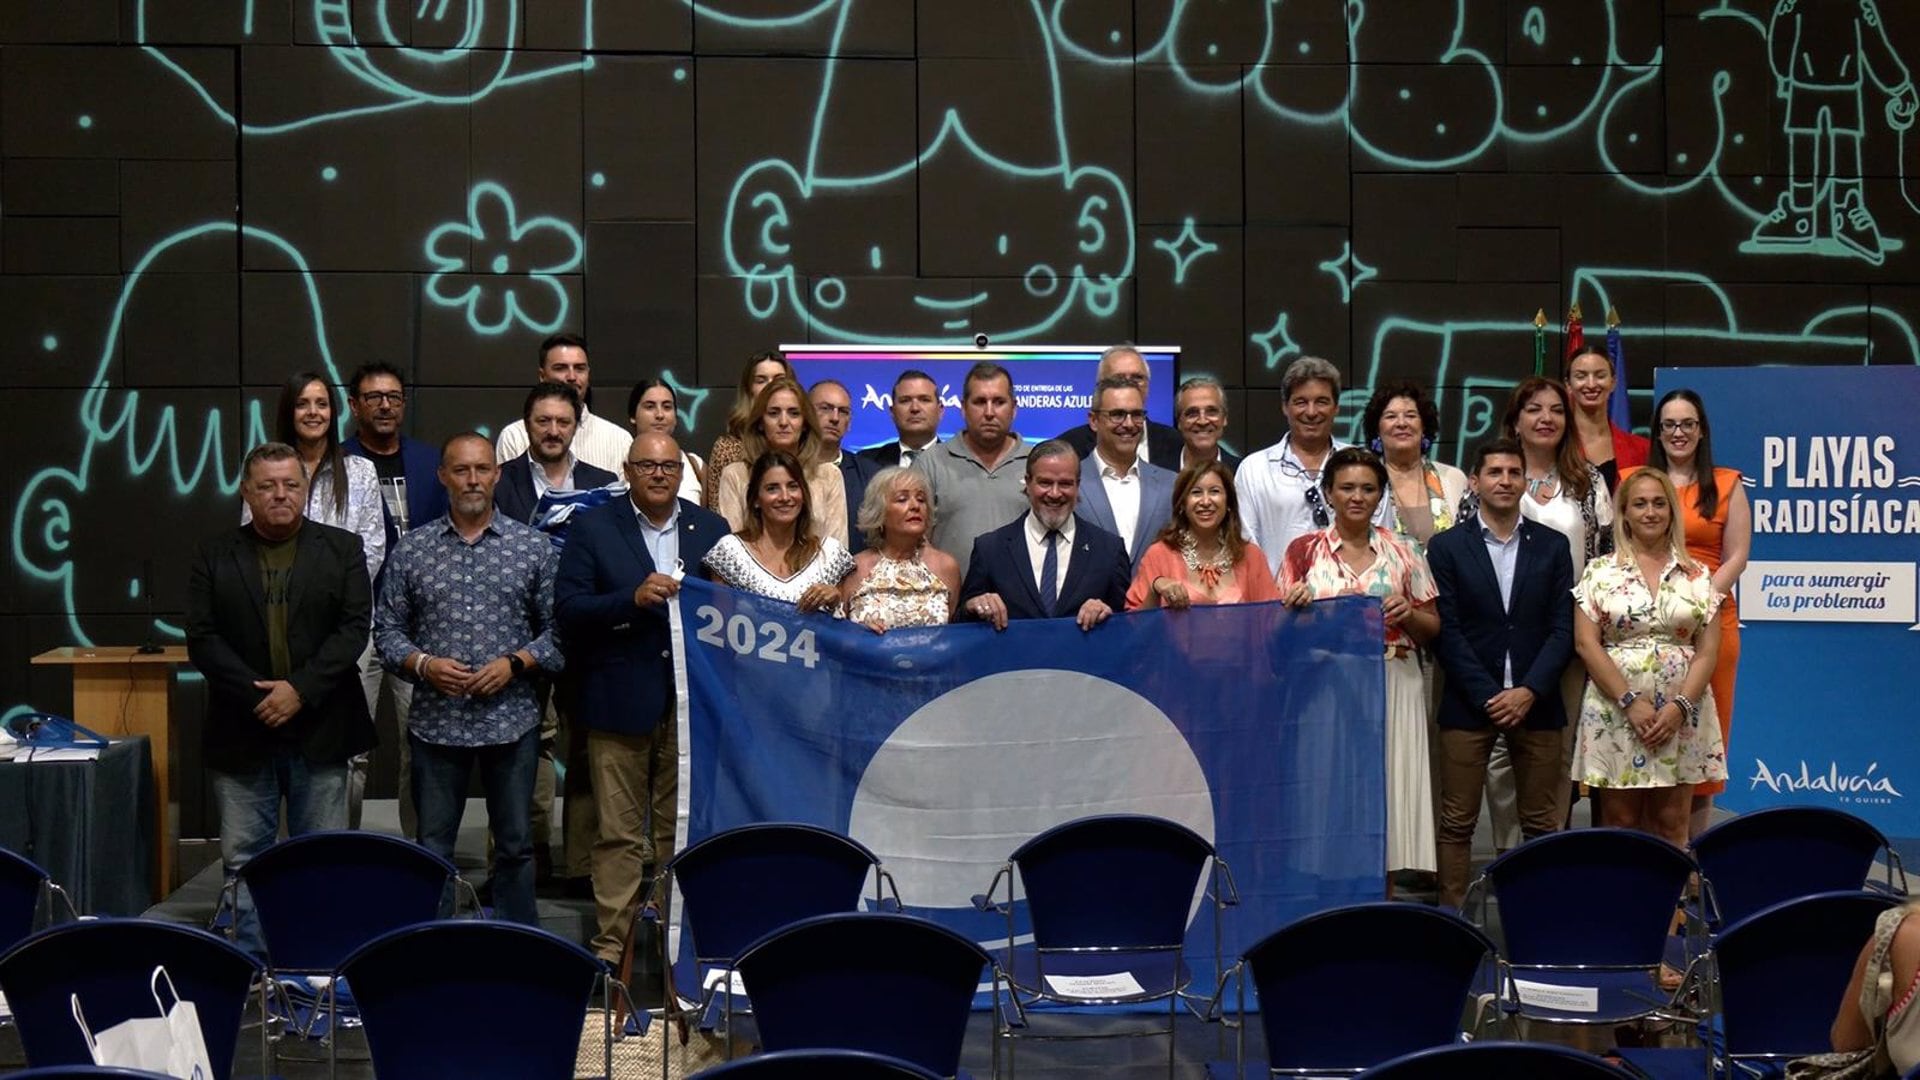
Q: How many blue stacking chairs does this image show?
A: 14